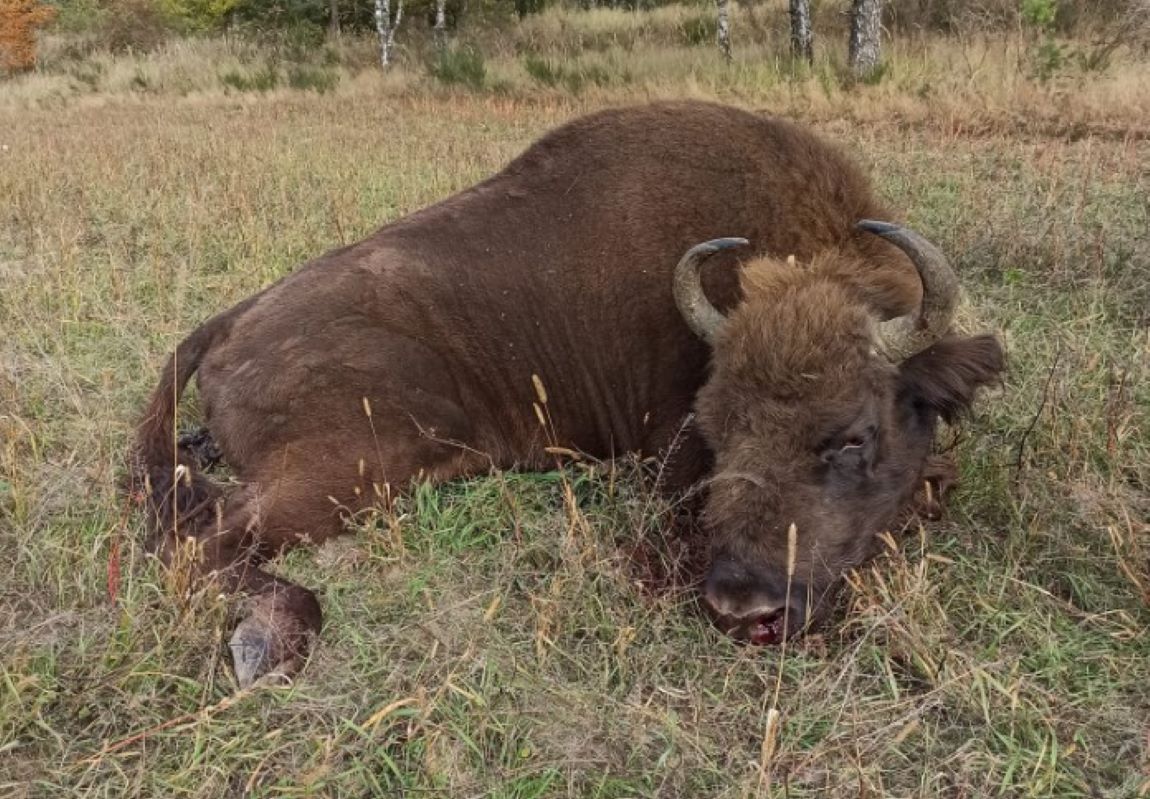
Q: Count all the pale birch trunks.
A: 5